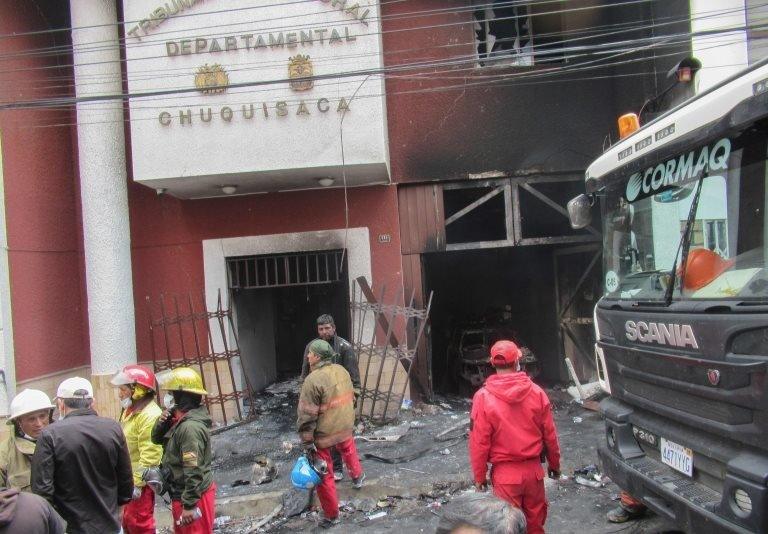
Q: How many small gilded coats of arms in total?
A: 2